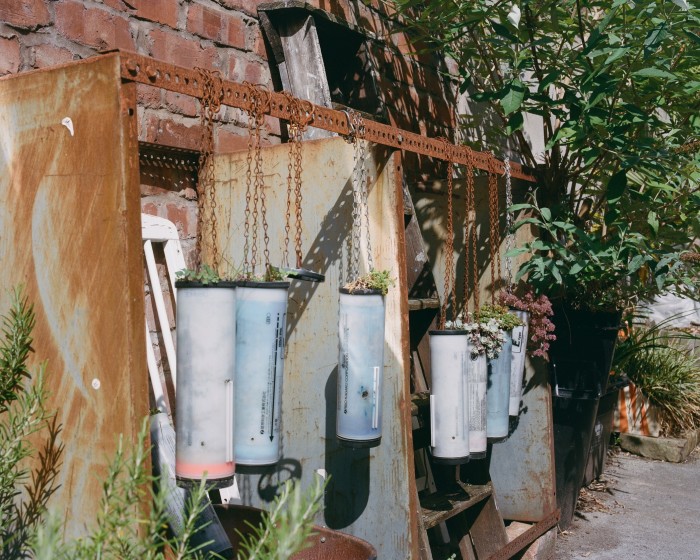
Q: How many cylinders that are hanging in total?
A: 7